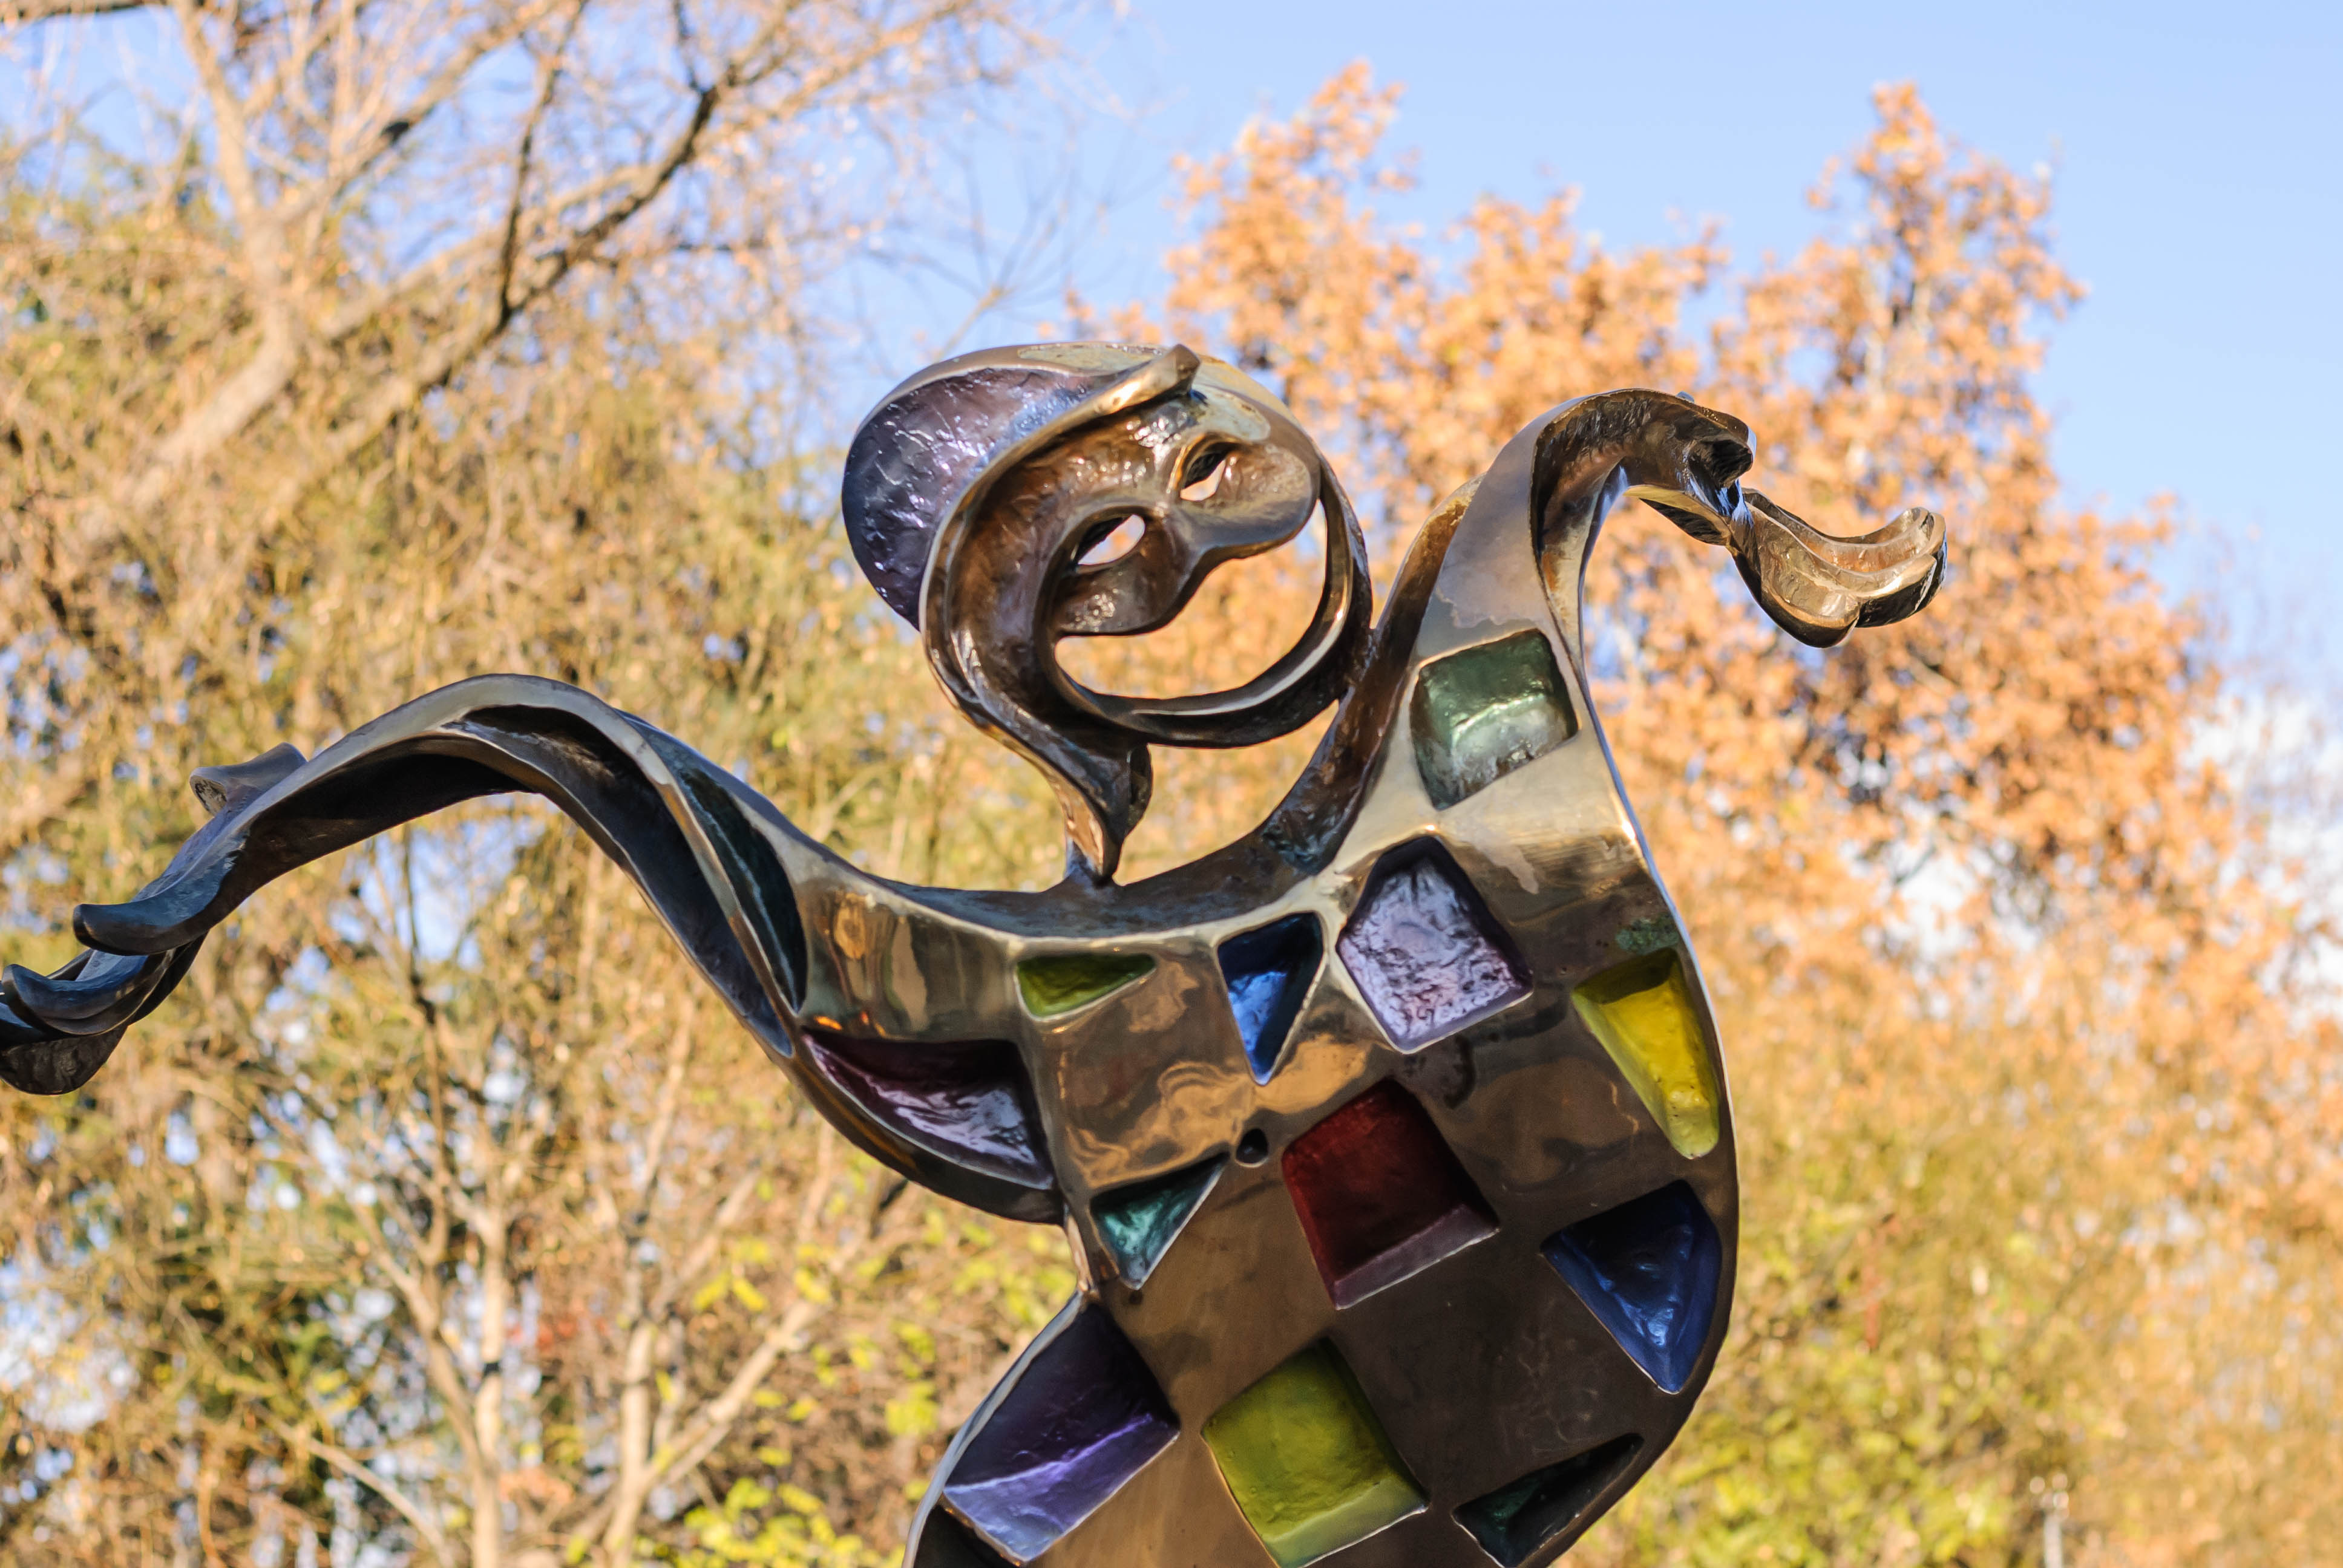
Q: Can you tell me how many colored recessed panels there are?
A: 12